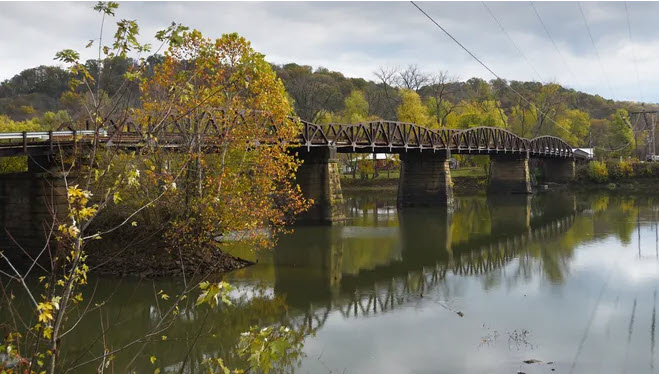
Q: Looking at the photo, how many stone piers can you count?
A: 5